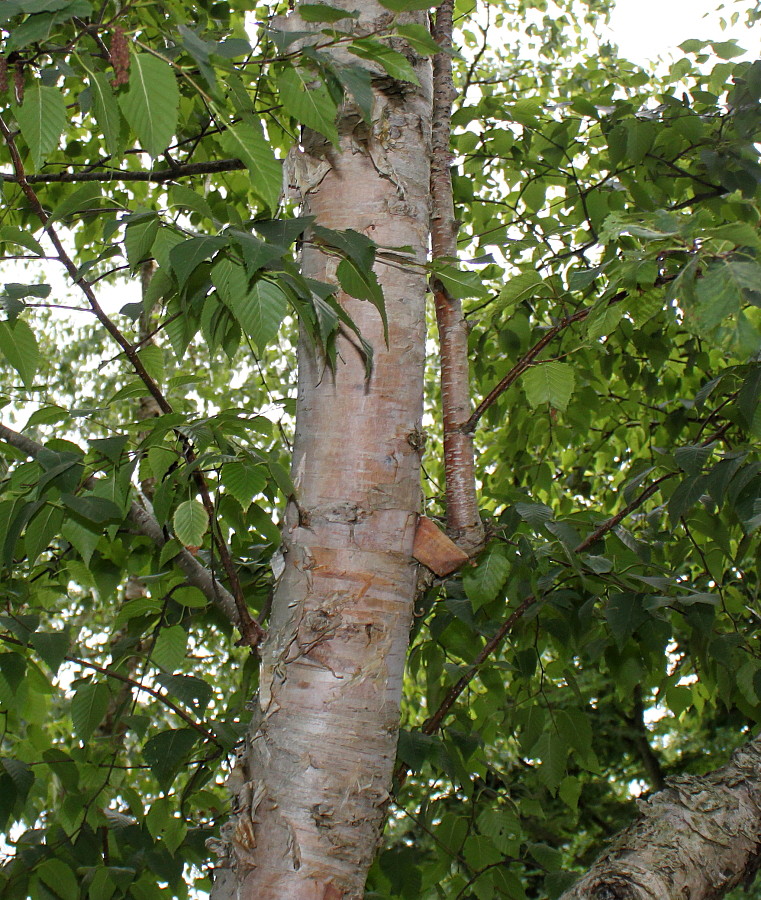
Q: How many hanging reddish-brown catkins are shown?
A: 3